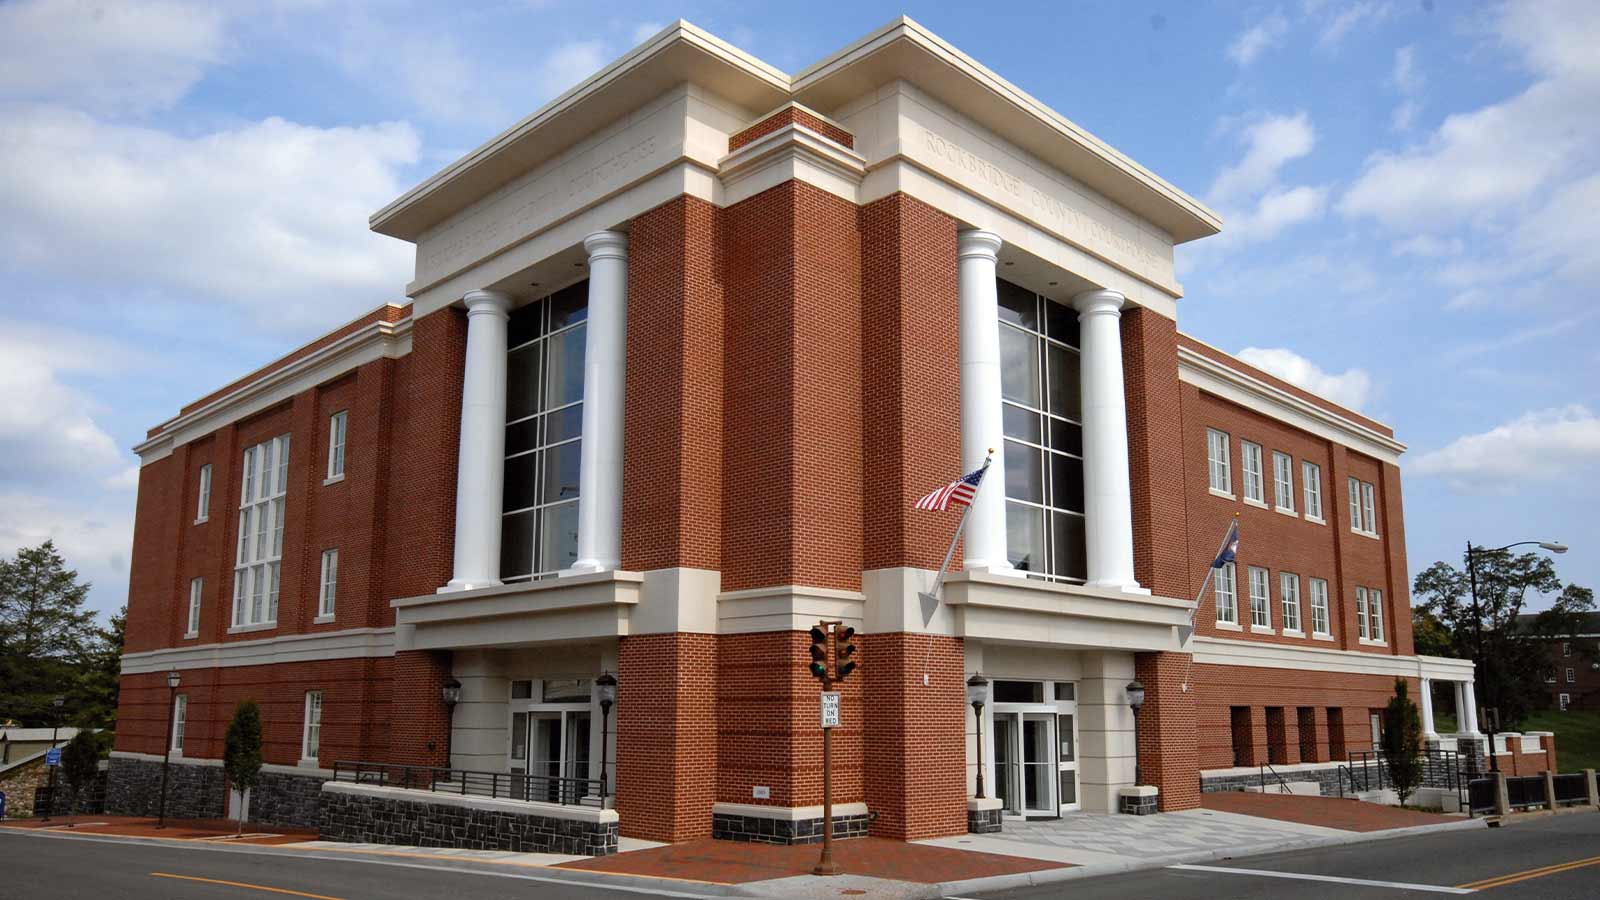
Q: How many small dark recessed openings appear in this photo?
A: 4